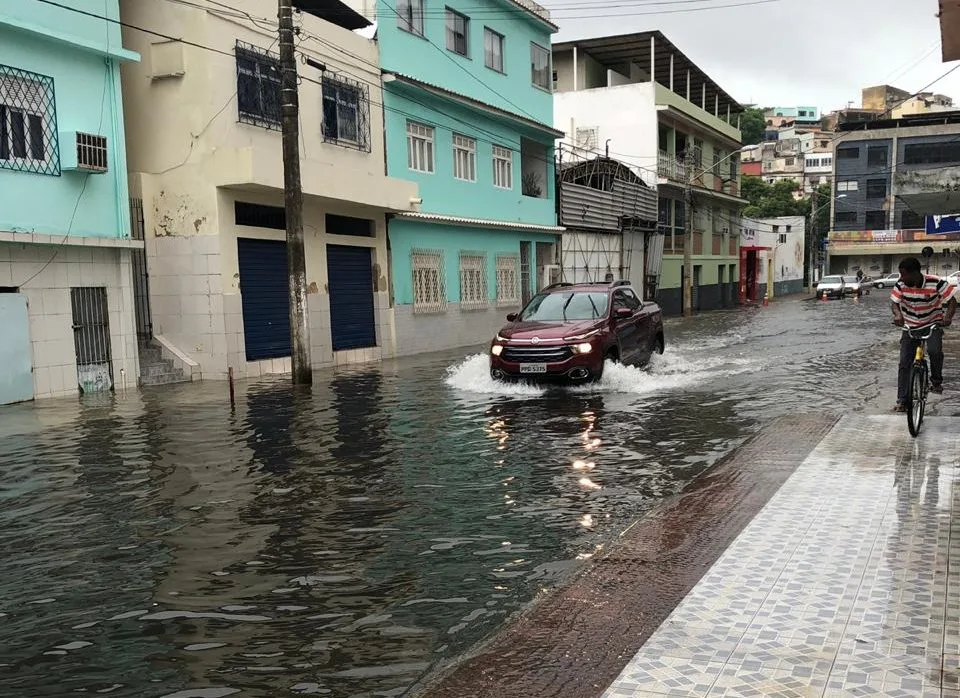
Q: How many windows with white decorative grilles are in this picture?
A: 3